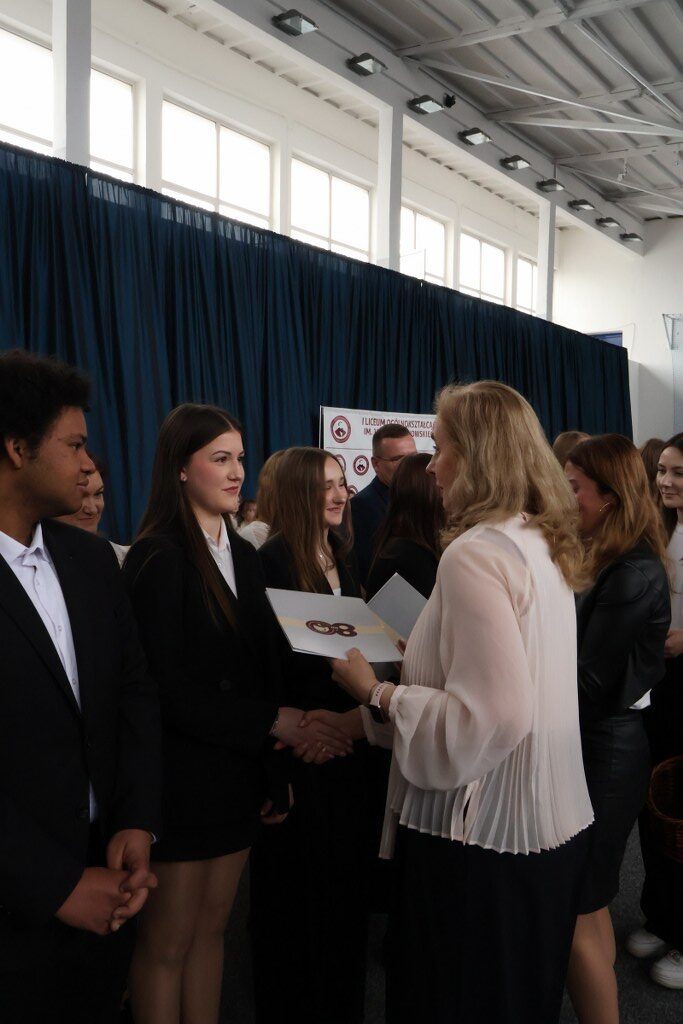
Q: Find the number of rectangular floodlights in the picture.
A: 9